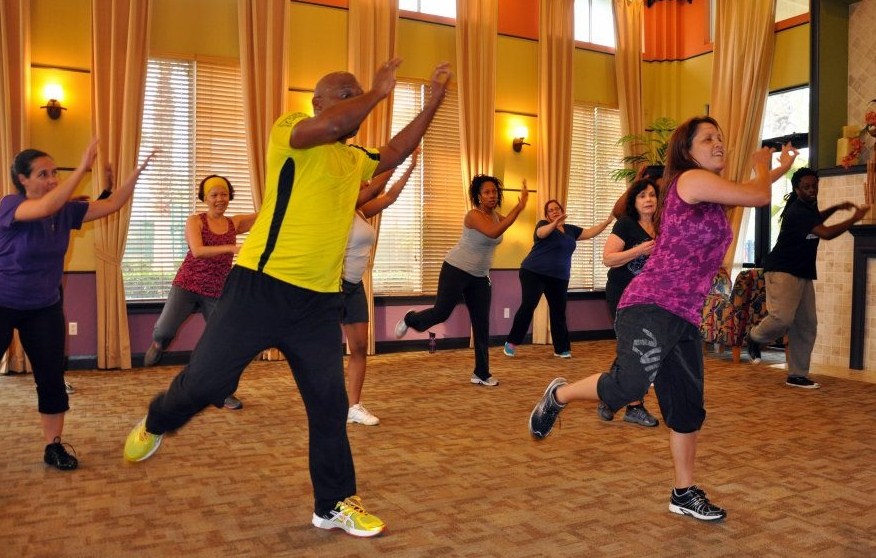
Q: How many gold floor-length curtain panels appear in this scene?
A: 8